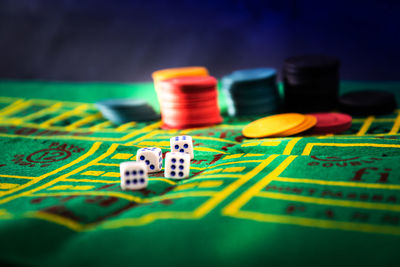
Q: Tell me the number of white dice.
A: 4